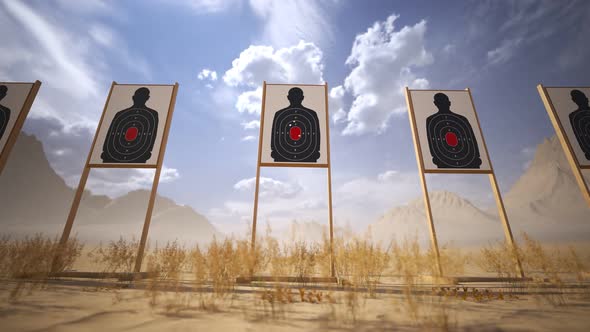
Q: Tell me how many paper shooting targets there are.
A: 5